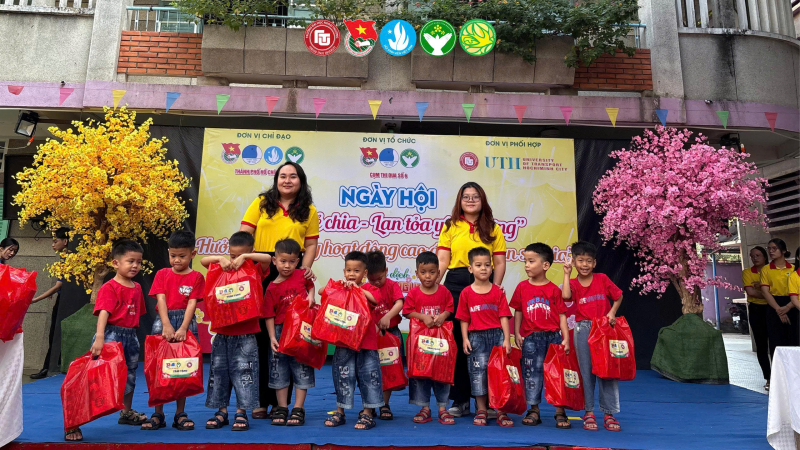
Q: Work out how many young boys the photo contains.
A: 10